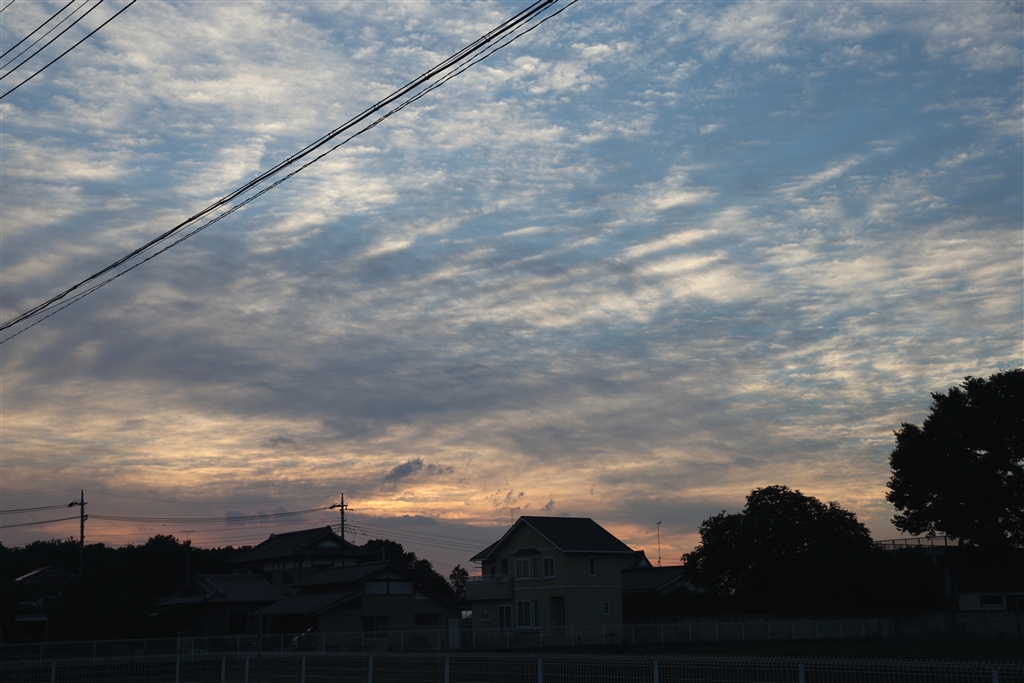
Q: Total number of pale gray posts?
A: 11